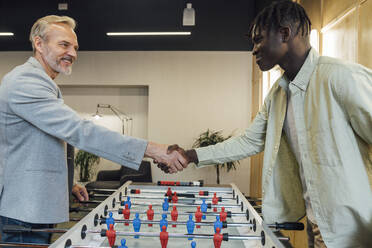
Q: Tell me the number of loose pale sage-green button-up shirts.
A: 1